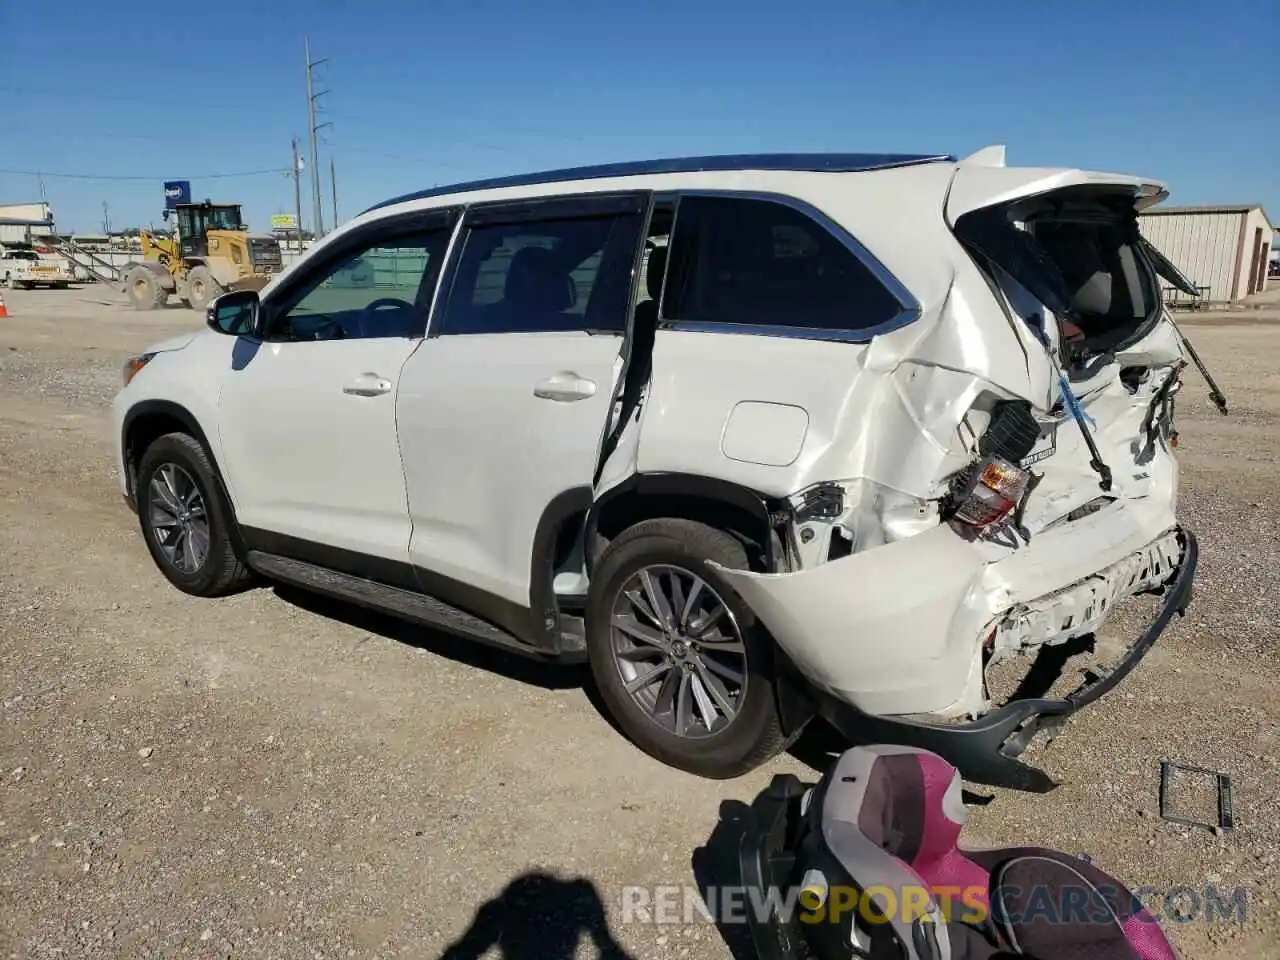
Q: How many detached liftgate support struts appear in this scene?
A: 2